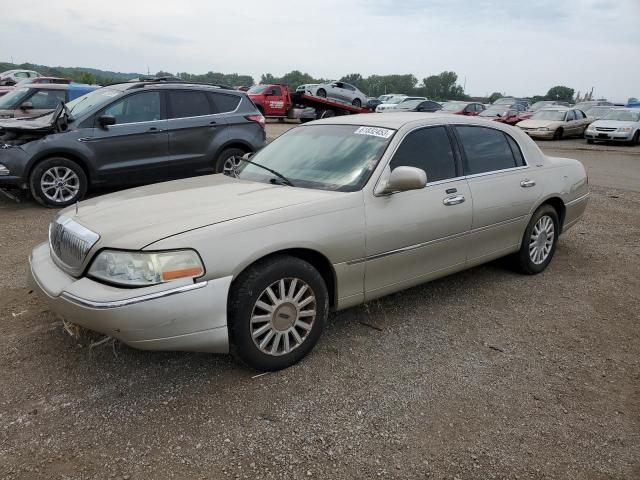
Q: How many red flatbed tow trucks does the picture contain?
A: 1